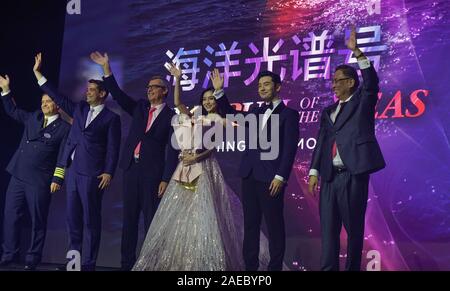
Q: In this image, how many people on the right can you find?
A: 2